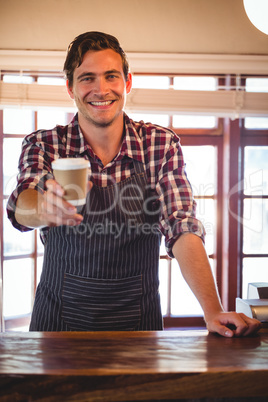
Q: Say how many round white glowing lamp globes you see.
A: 1